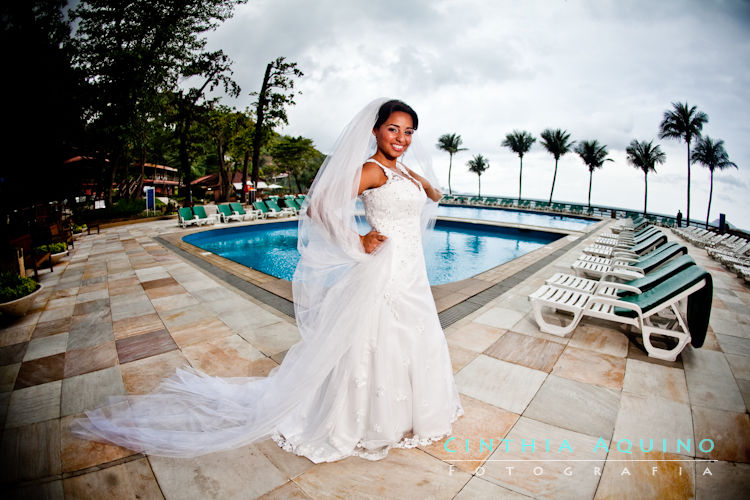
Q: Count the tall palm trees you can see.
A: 8